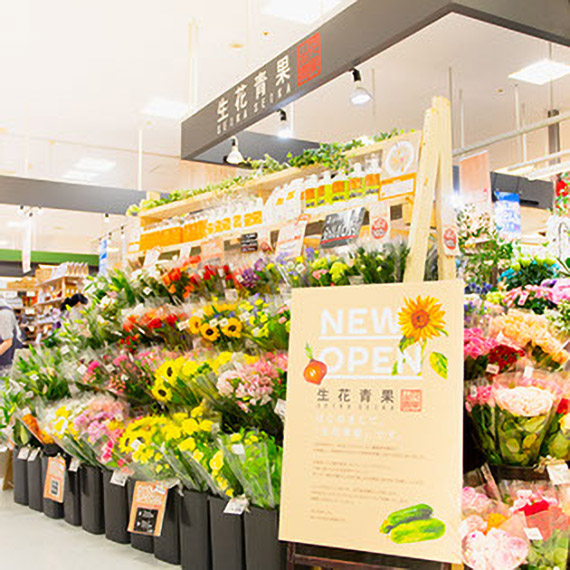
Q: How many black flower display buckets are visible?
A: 11